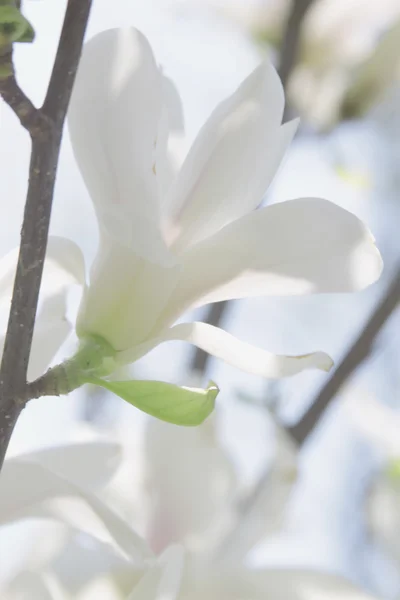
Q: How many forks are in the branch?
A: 2